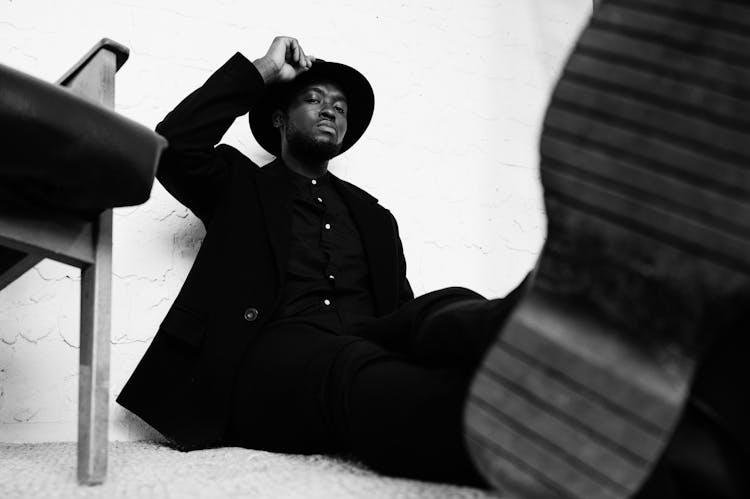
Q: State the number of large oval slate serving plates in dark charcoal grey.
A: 0